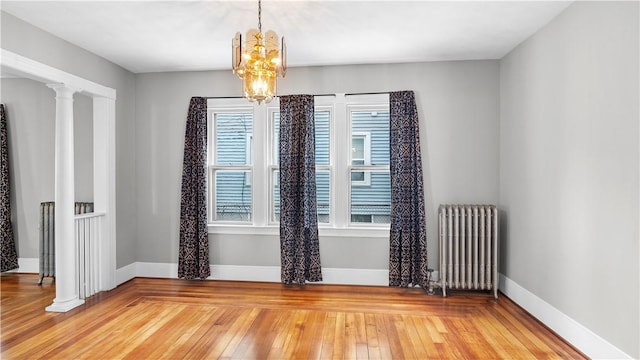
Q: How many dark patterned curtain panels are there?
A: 4